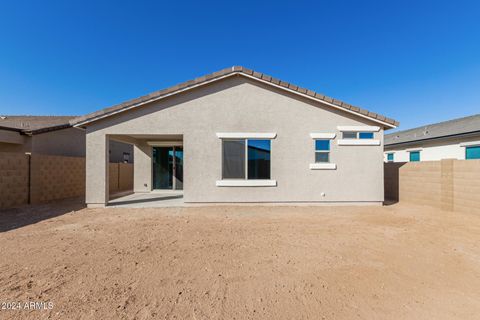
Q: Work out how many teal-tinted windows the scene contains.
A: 3